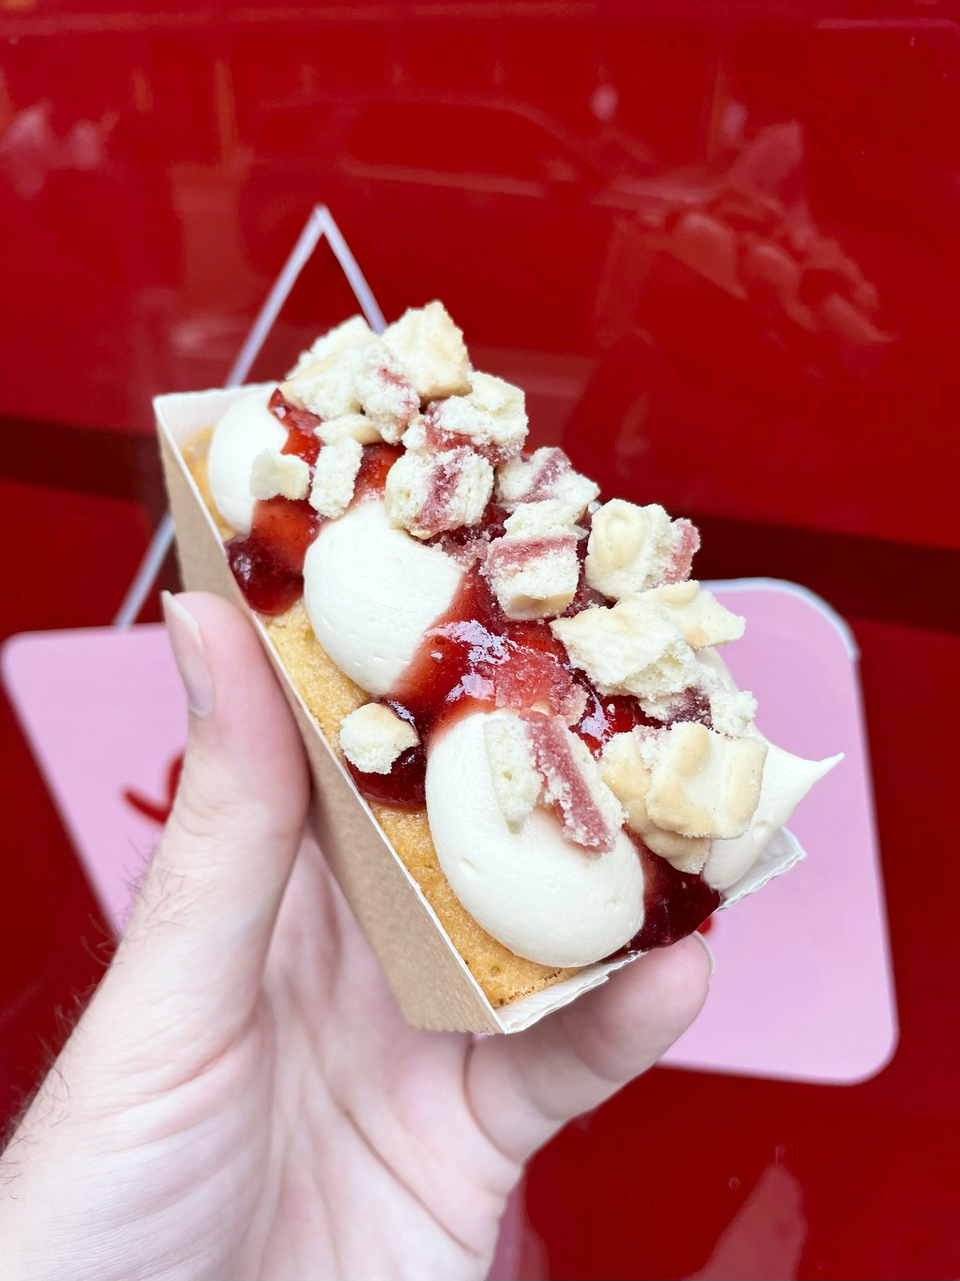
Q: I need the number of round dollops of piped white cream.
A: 4